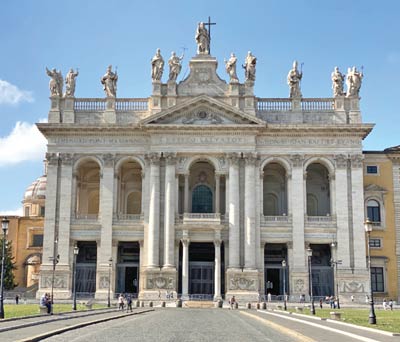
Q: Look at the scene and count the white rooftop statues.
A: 11